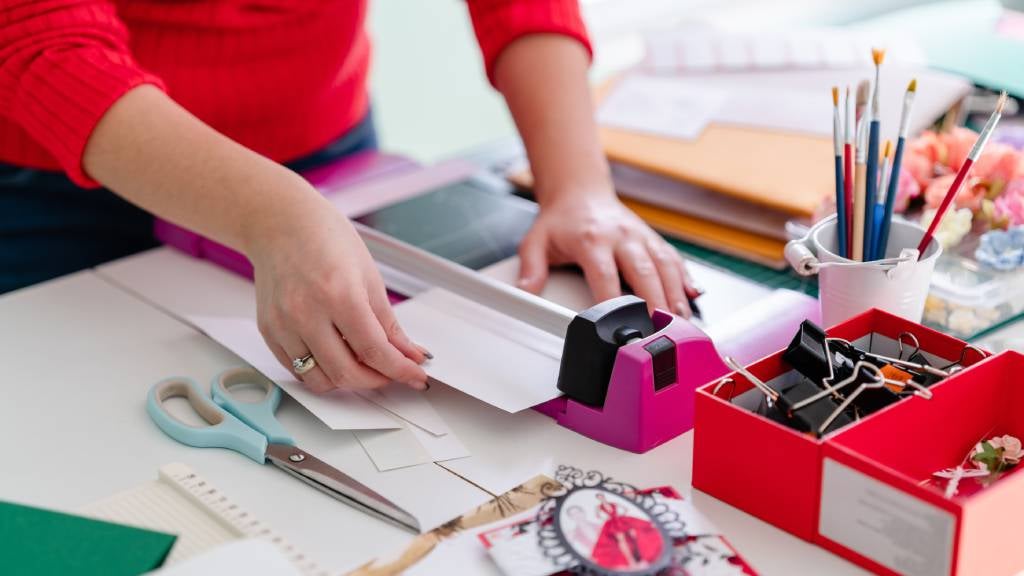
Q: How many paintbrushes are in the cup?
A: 7